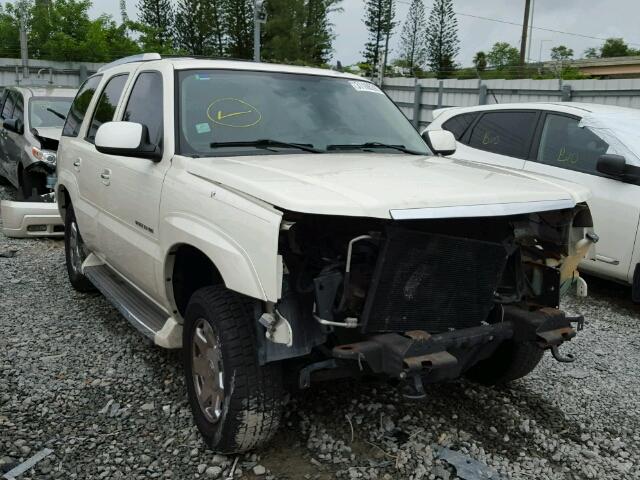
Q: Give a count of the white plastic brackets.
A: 2